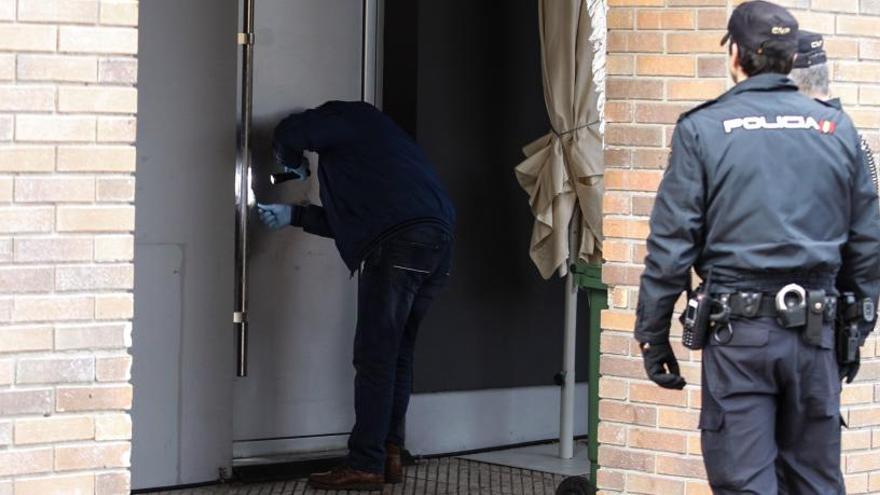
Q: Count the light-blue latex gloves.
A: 2